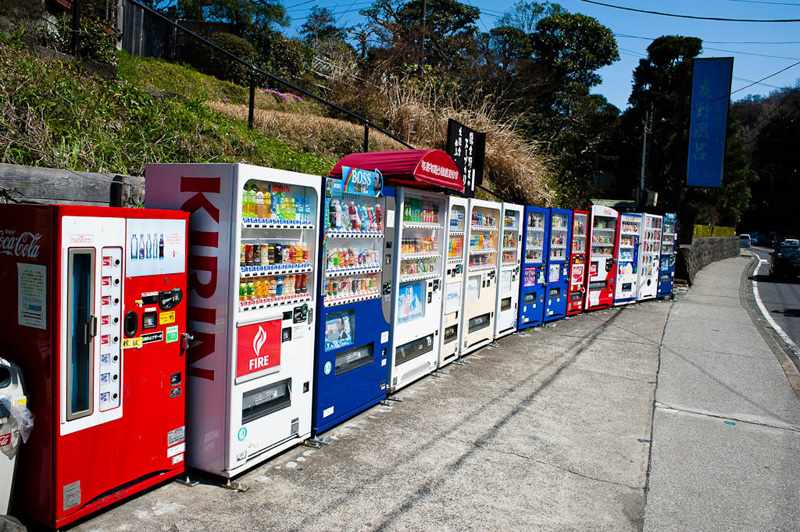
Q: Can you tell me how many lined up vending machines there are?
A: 14